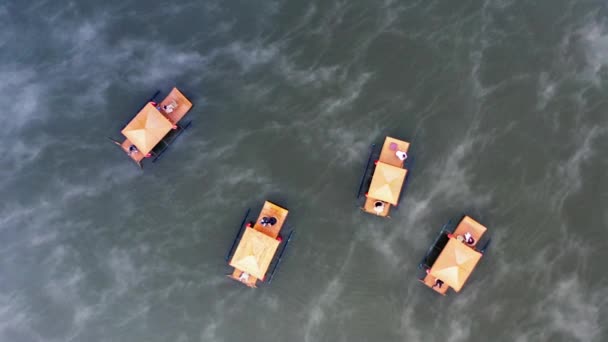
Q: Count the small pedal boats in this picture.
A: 4